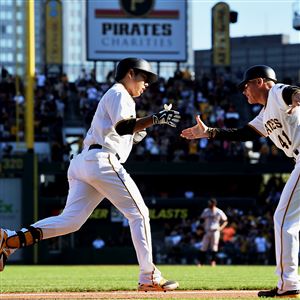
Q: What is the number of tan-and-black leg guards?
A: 1